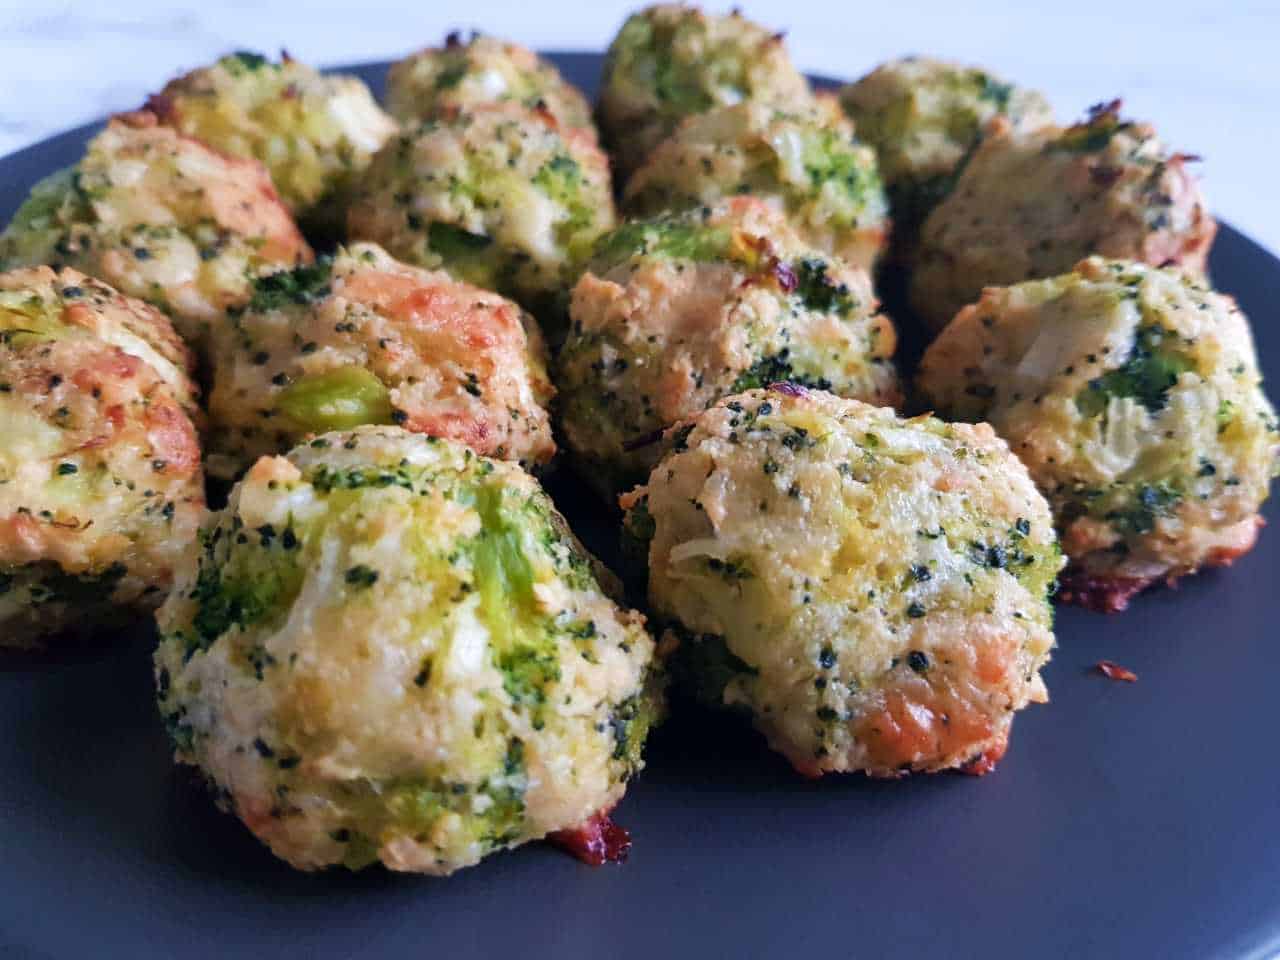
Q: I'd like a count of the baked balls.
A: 14